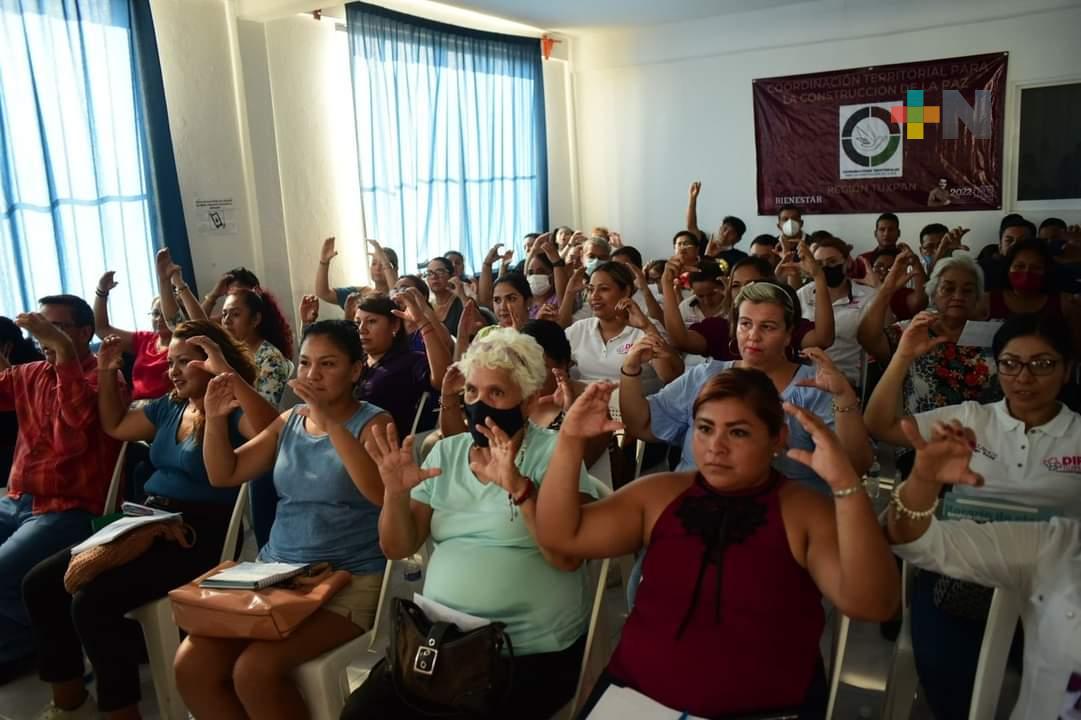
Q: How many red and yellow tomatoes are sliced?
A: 0